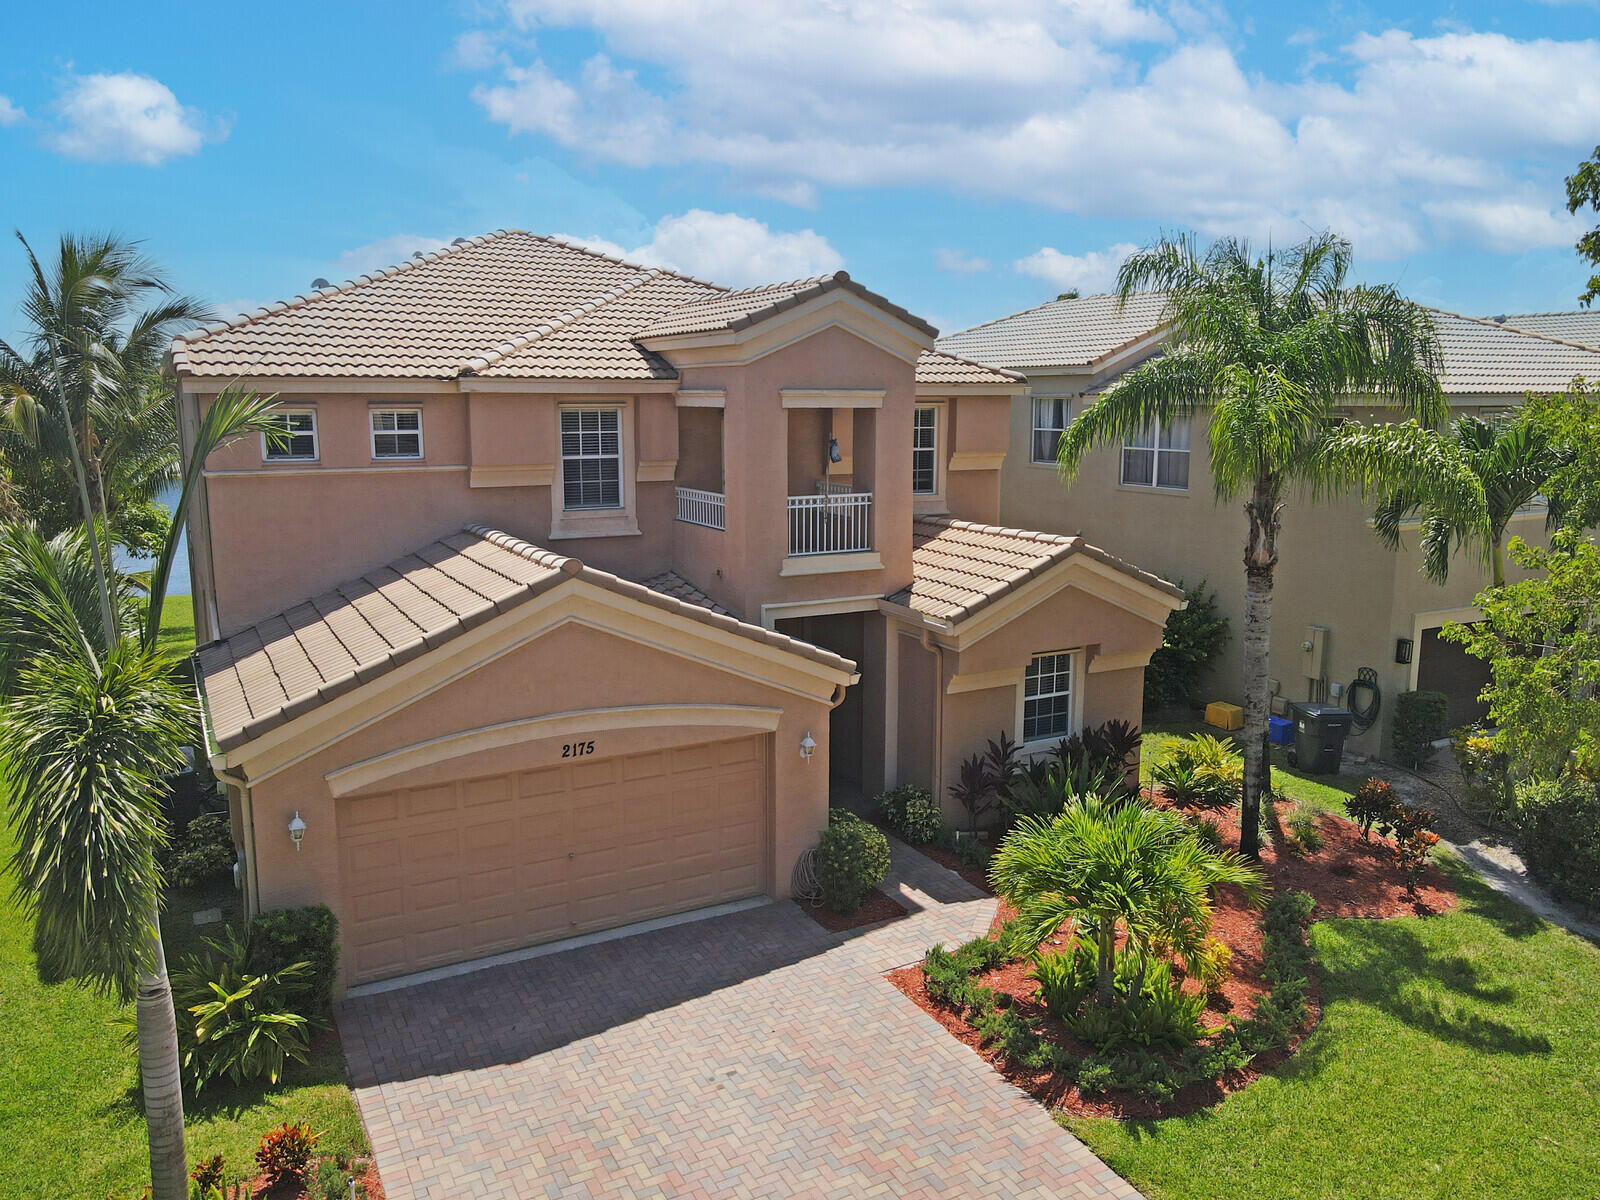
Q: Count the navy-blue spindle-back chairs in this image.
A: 0